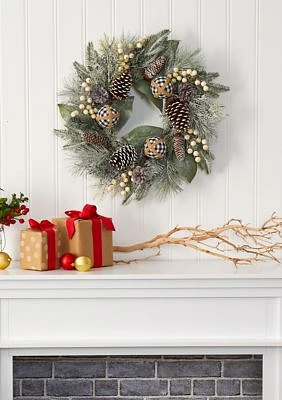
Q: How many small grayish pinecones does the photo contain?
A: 3